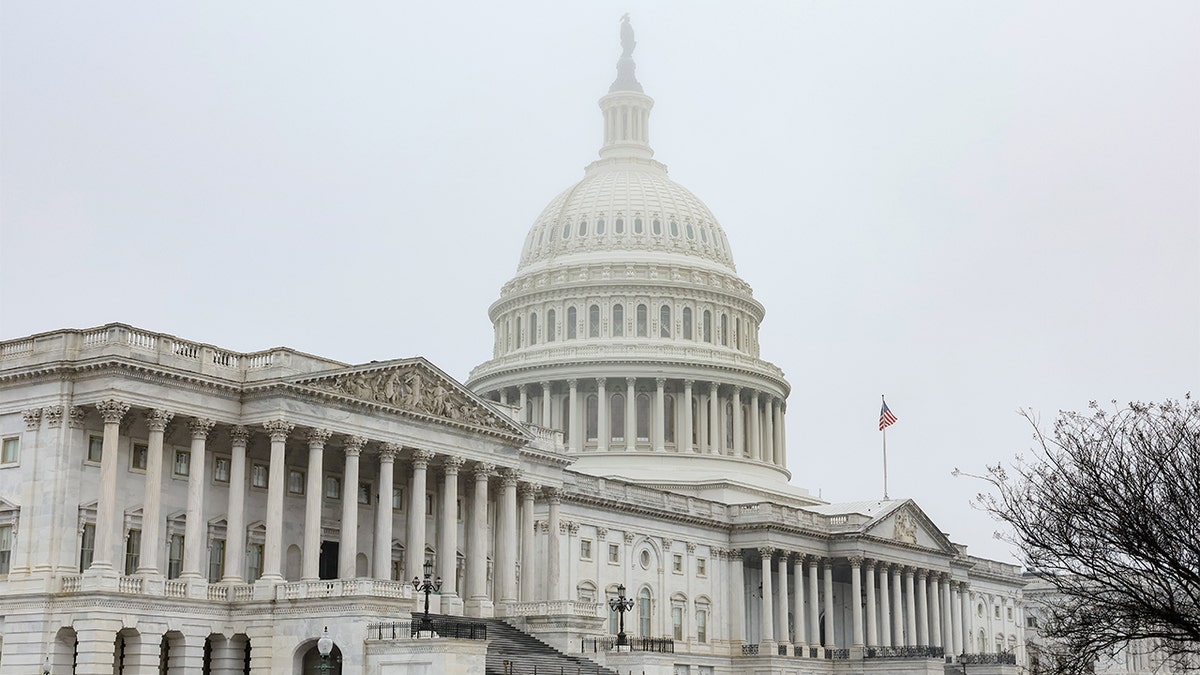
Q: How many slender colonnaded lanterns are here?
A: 1